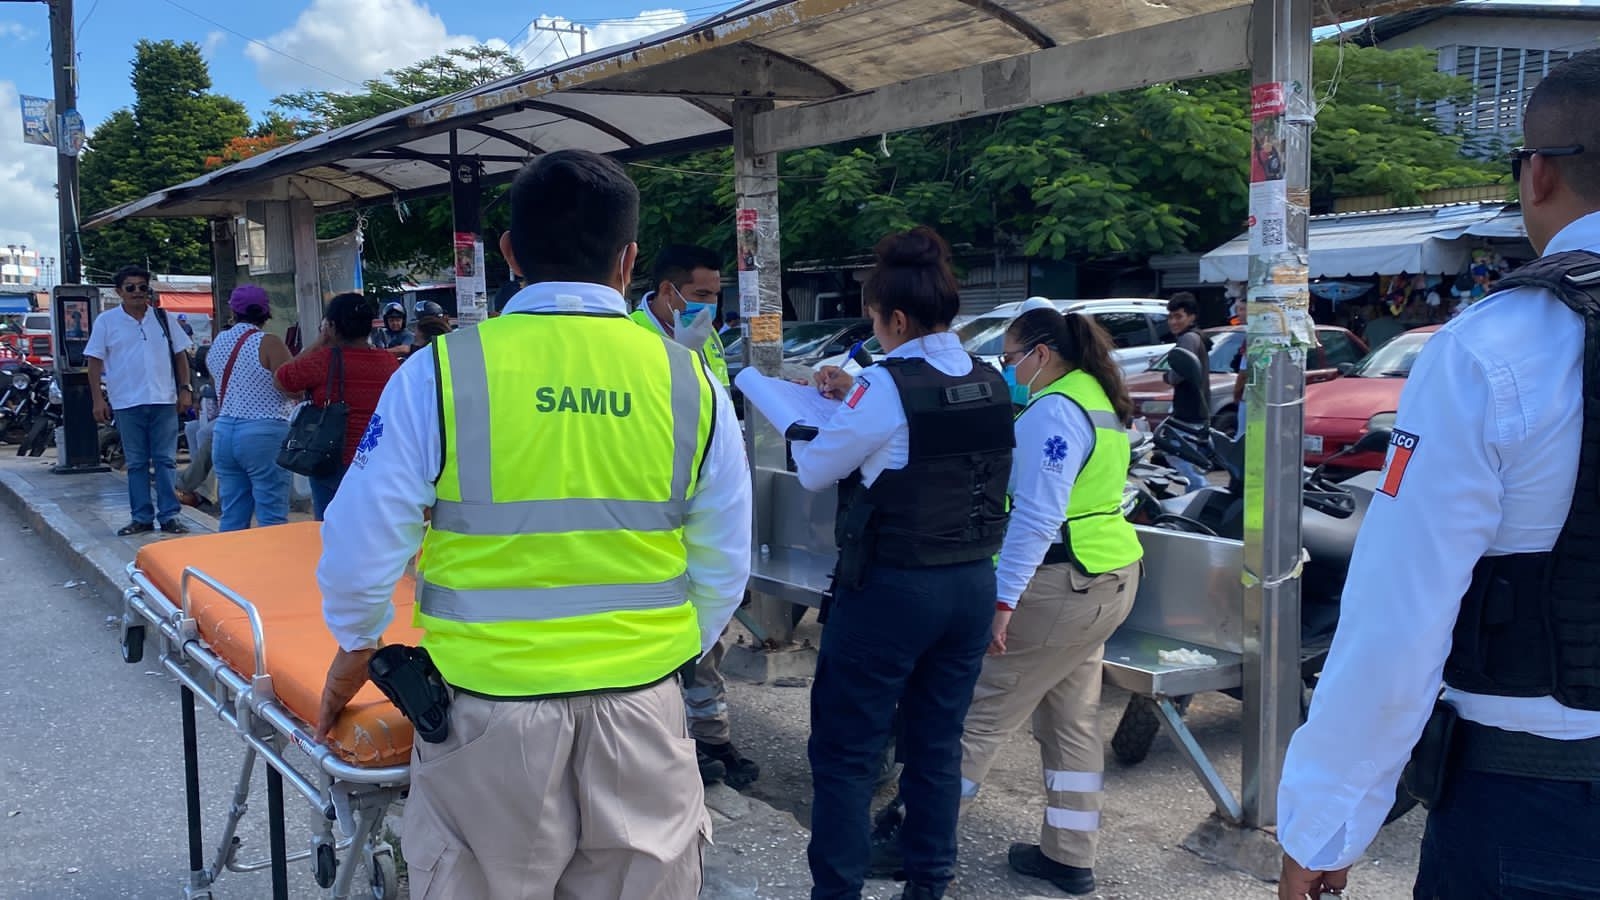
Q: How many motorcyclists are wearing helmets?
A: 2